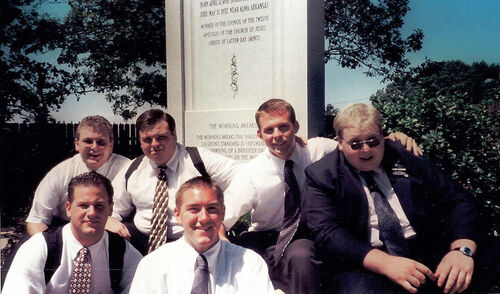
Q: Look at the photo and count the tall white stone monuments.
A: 1